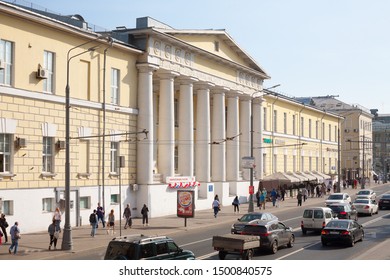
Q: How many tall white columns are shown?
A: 8